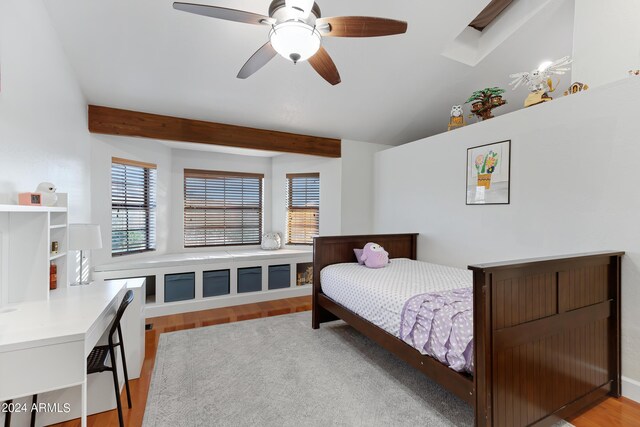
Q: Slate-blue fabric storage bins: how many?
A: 4